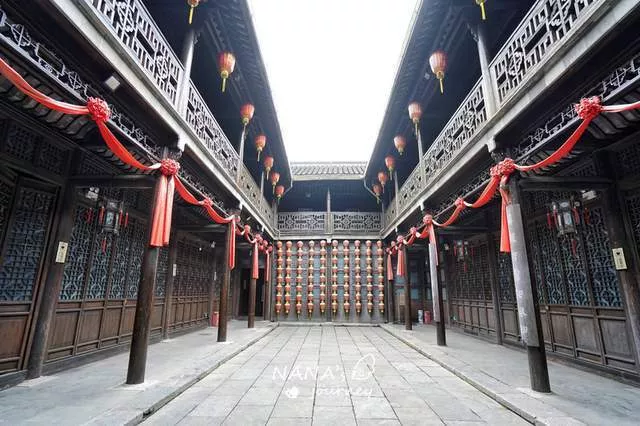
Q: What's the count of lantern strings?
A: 10